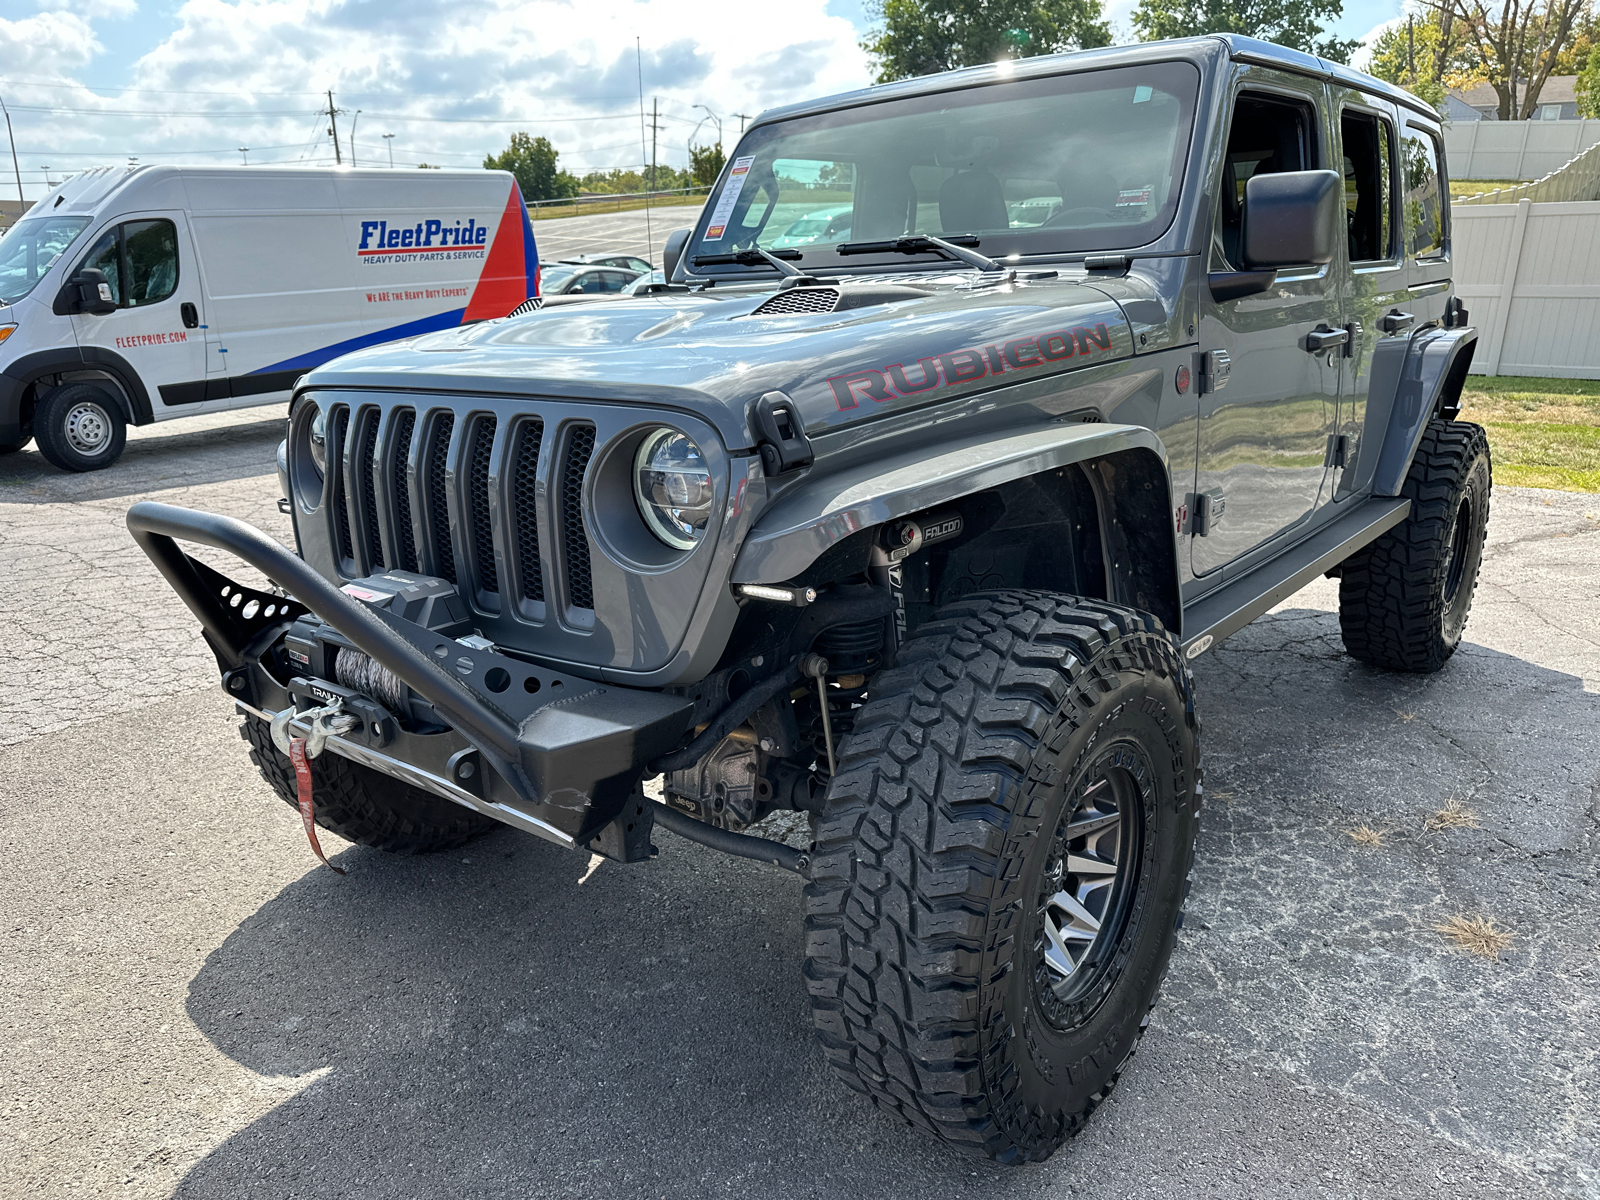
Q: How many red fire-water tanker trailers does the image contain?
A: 0